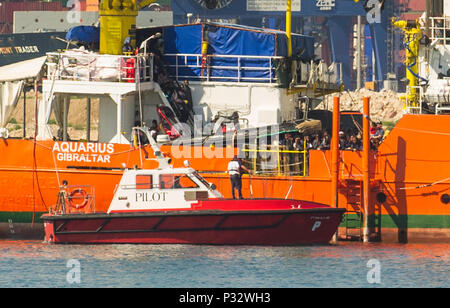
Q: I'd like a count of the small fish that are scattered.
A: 0